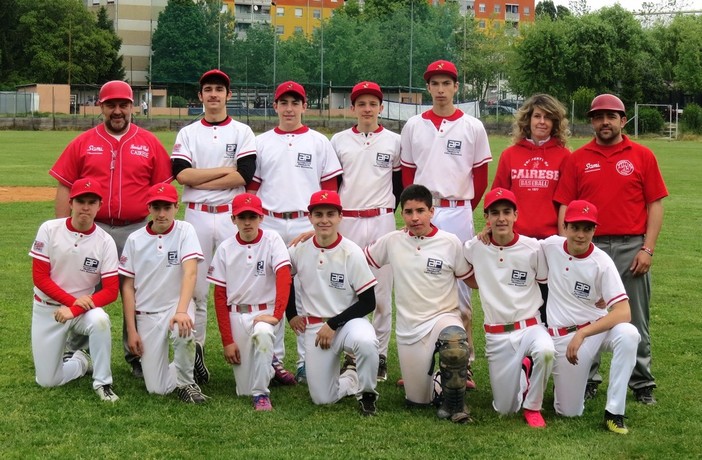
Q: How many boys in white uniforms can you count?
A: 11